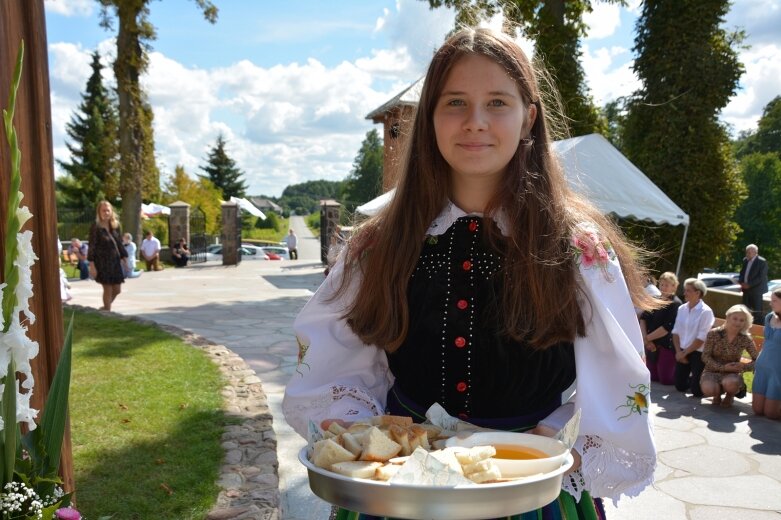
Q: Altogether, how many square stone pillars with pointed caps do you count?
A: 3